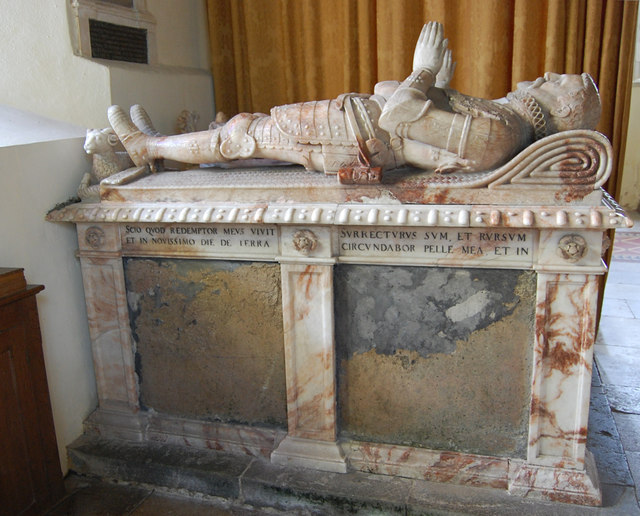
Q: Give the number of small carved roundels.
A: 3